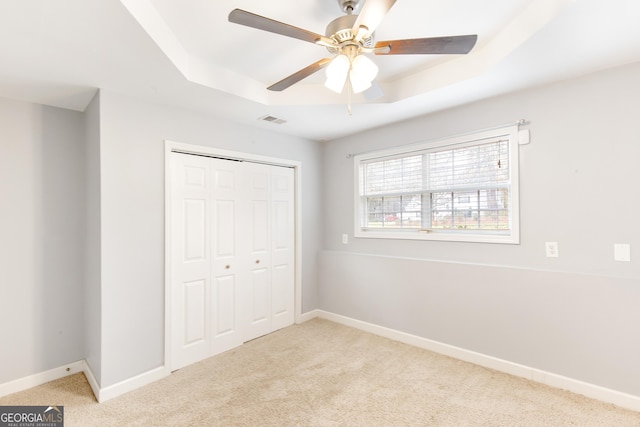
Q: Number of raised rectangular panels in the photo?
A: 12